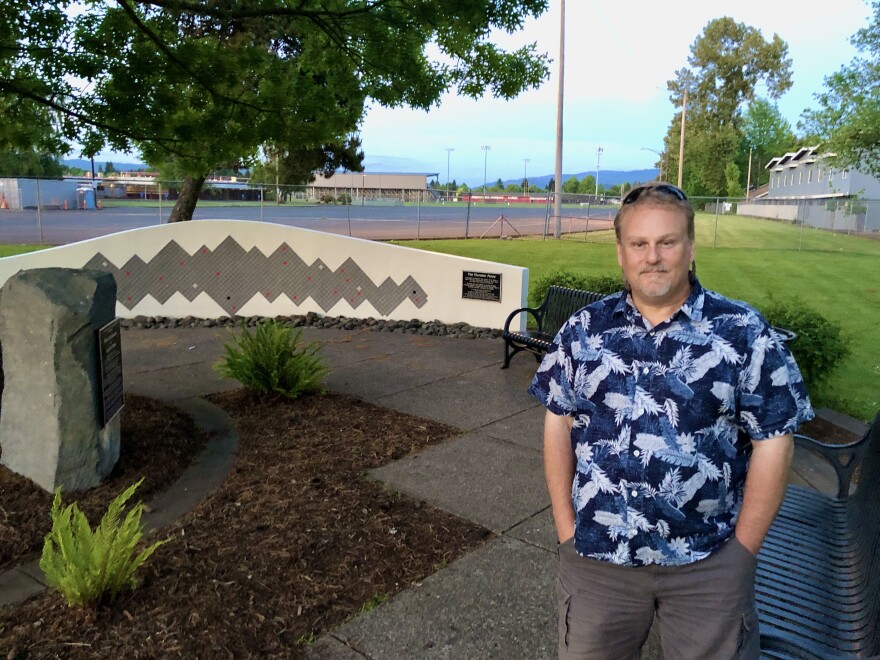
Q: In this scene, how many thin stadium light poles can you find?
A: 4